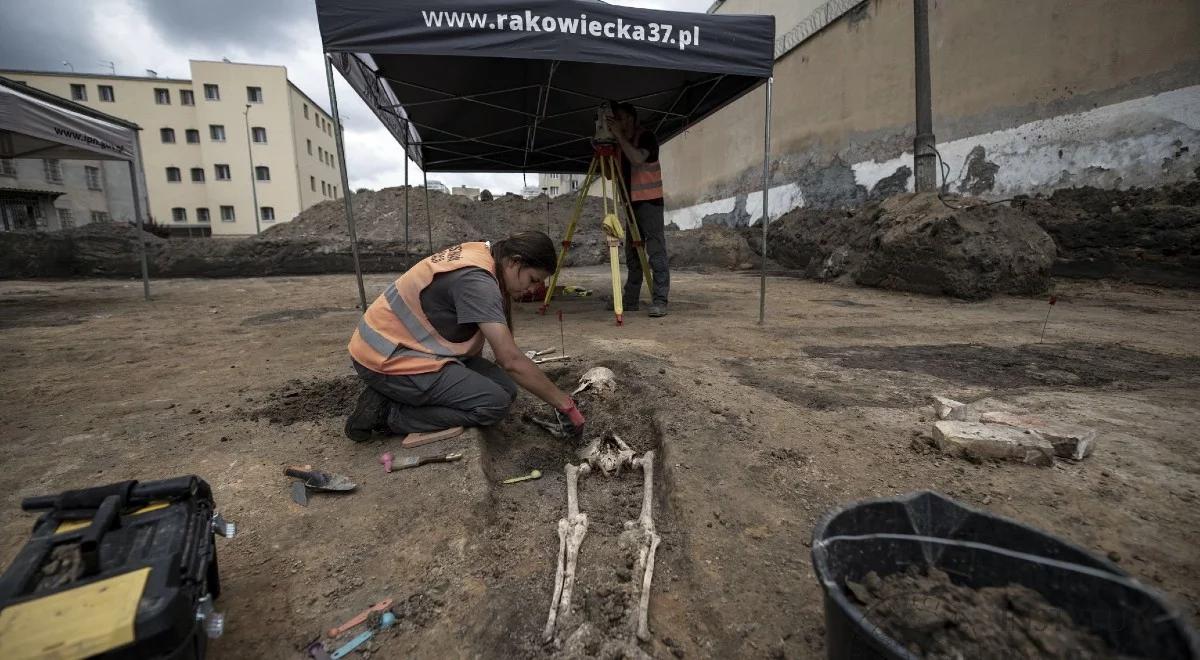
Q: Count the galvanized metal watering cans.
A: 0